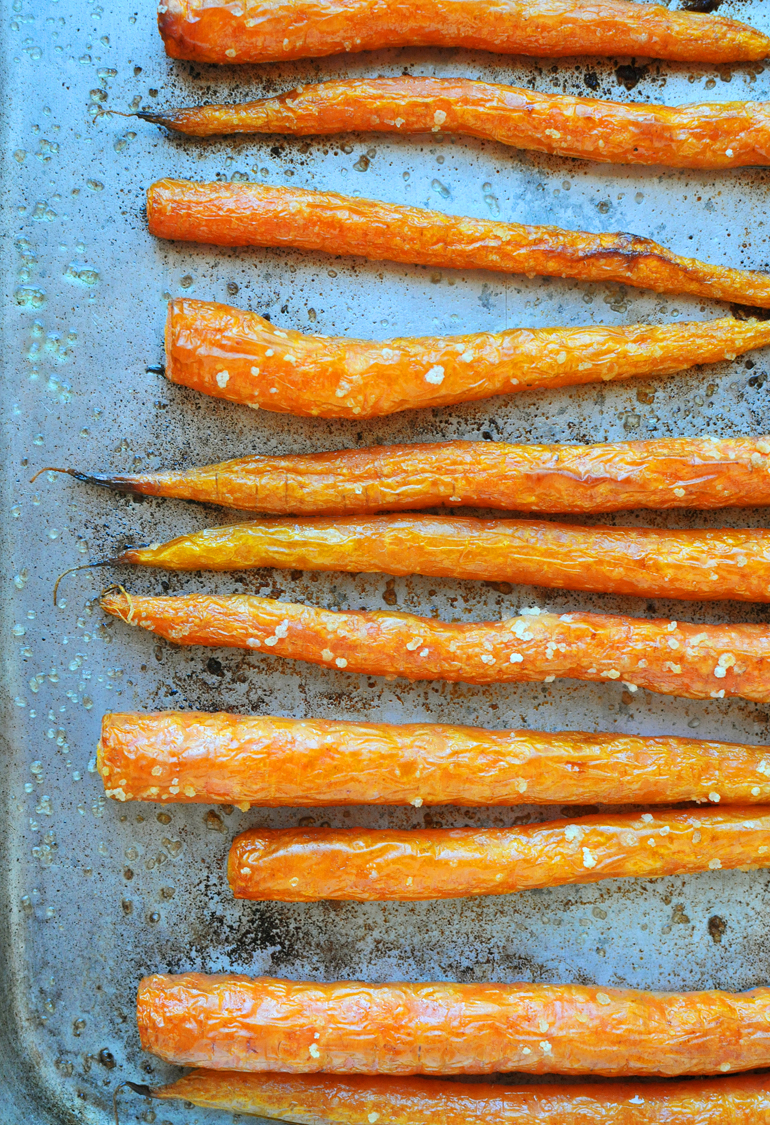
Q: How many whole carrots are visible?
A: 11